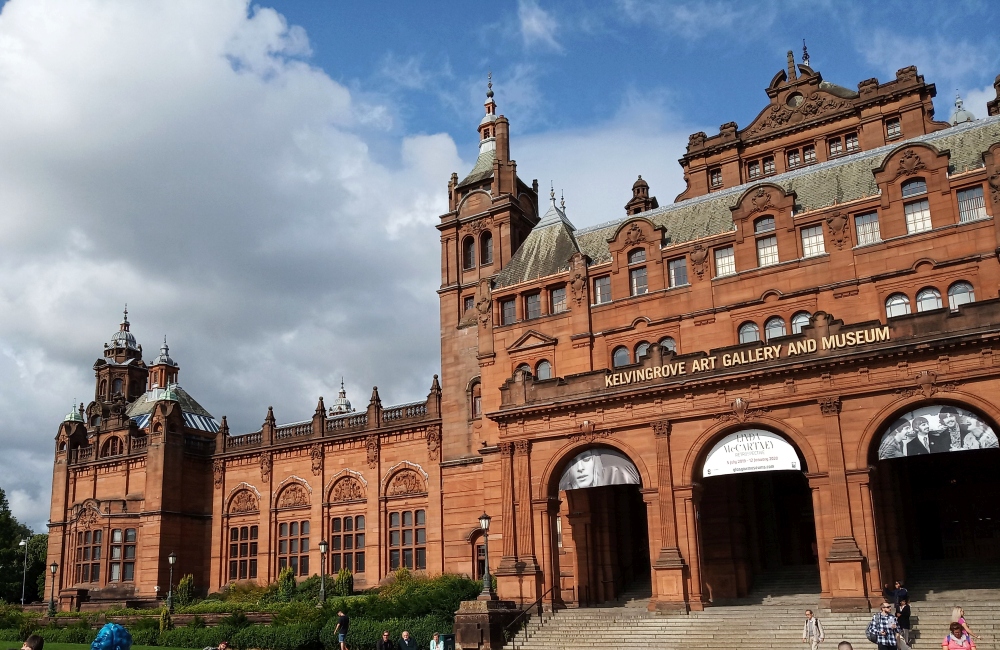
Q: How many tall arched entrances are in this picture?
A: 3